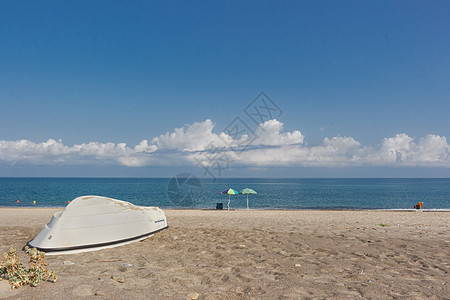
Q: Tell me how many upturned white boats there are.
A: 1